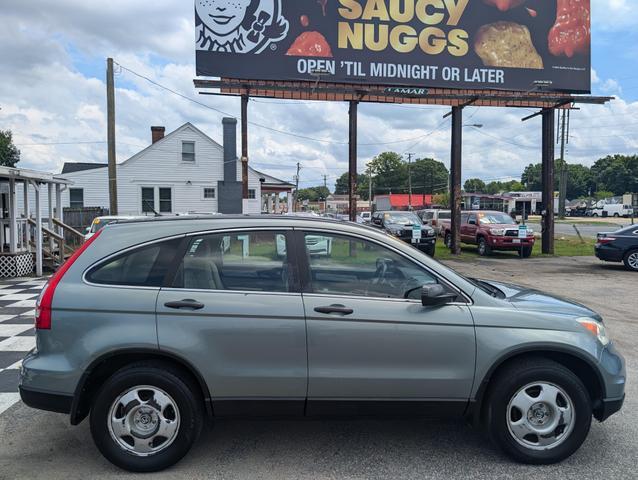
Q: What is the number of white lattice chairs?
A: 0